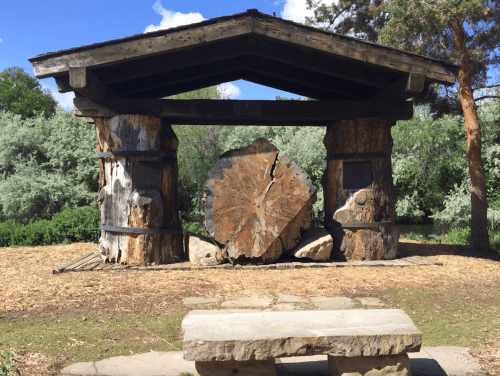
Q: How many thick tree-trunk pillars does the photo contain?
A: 2